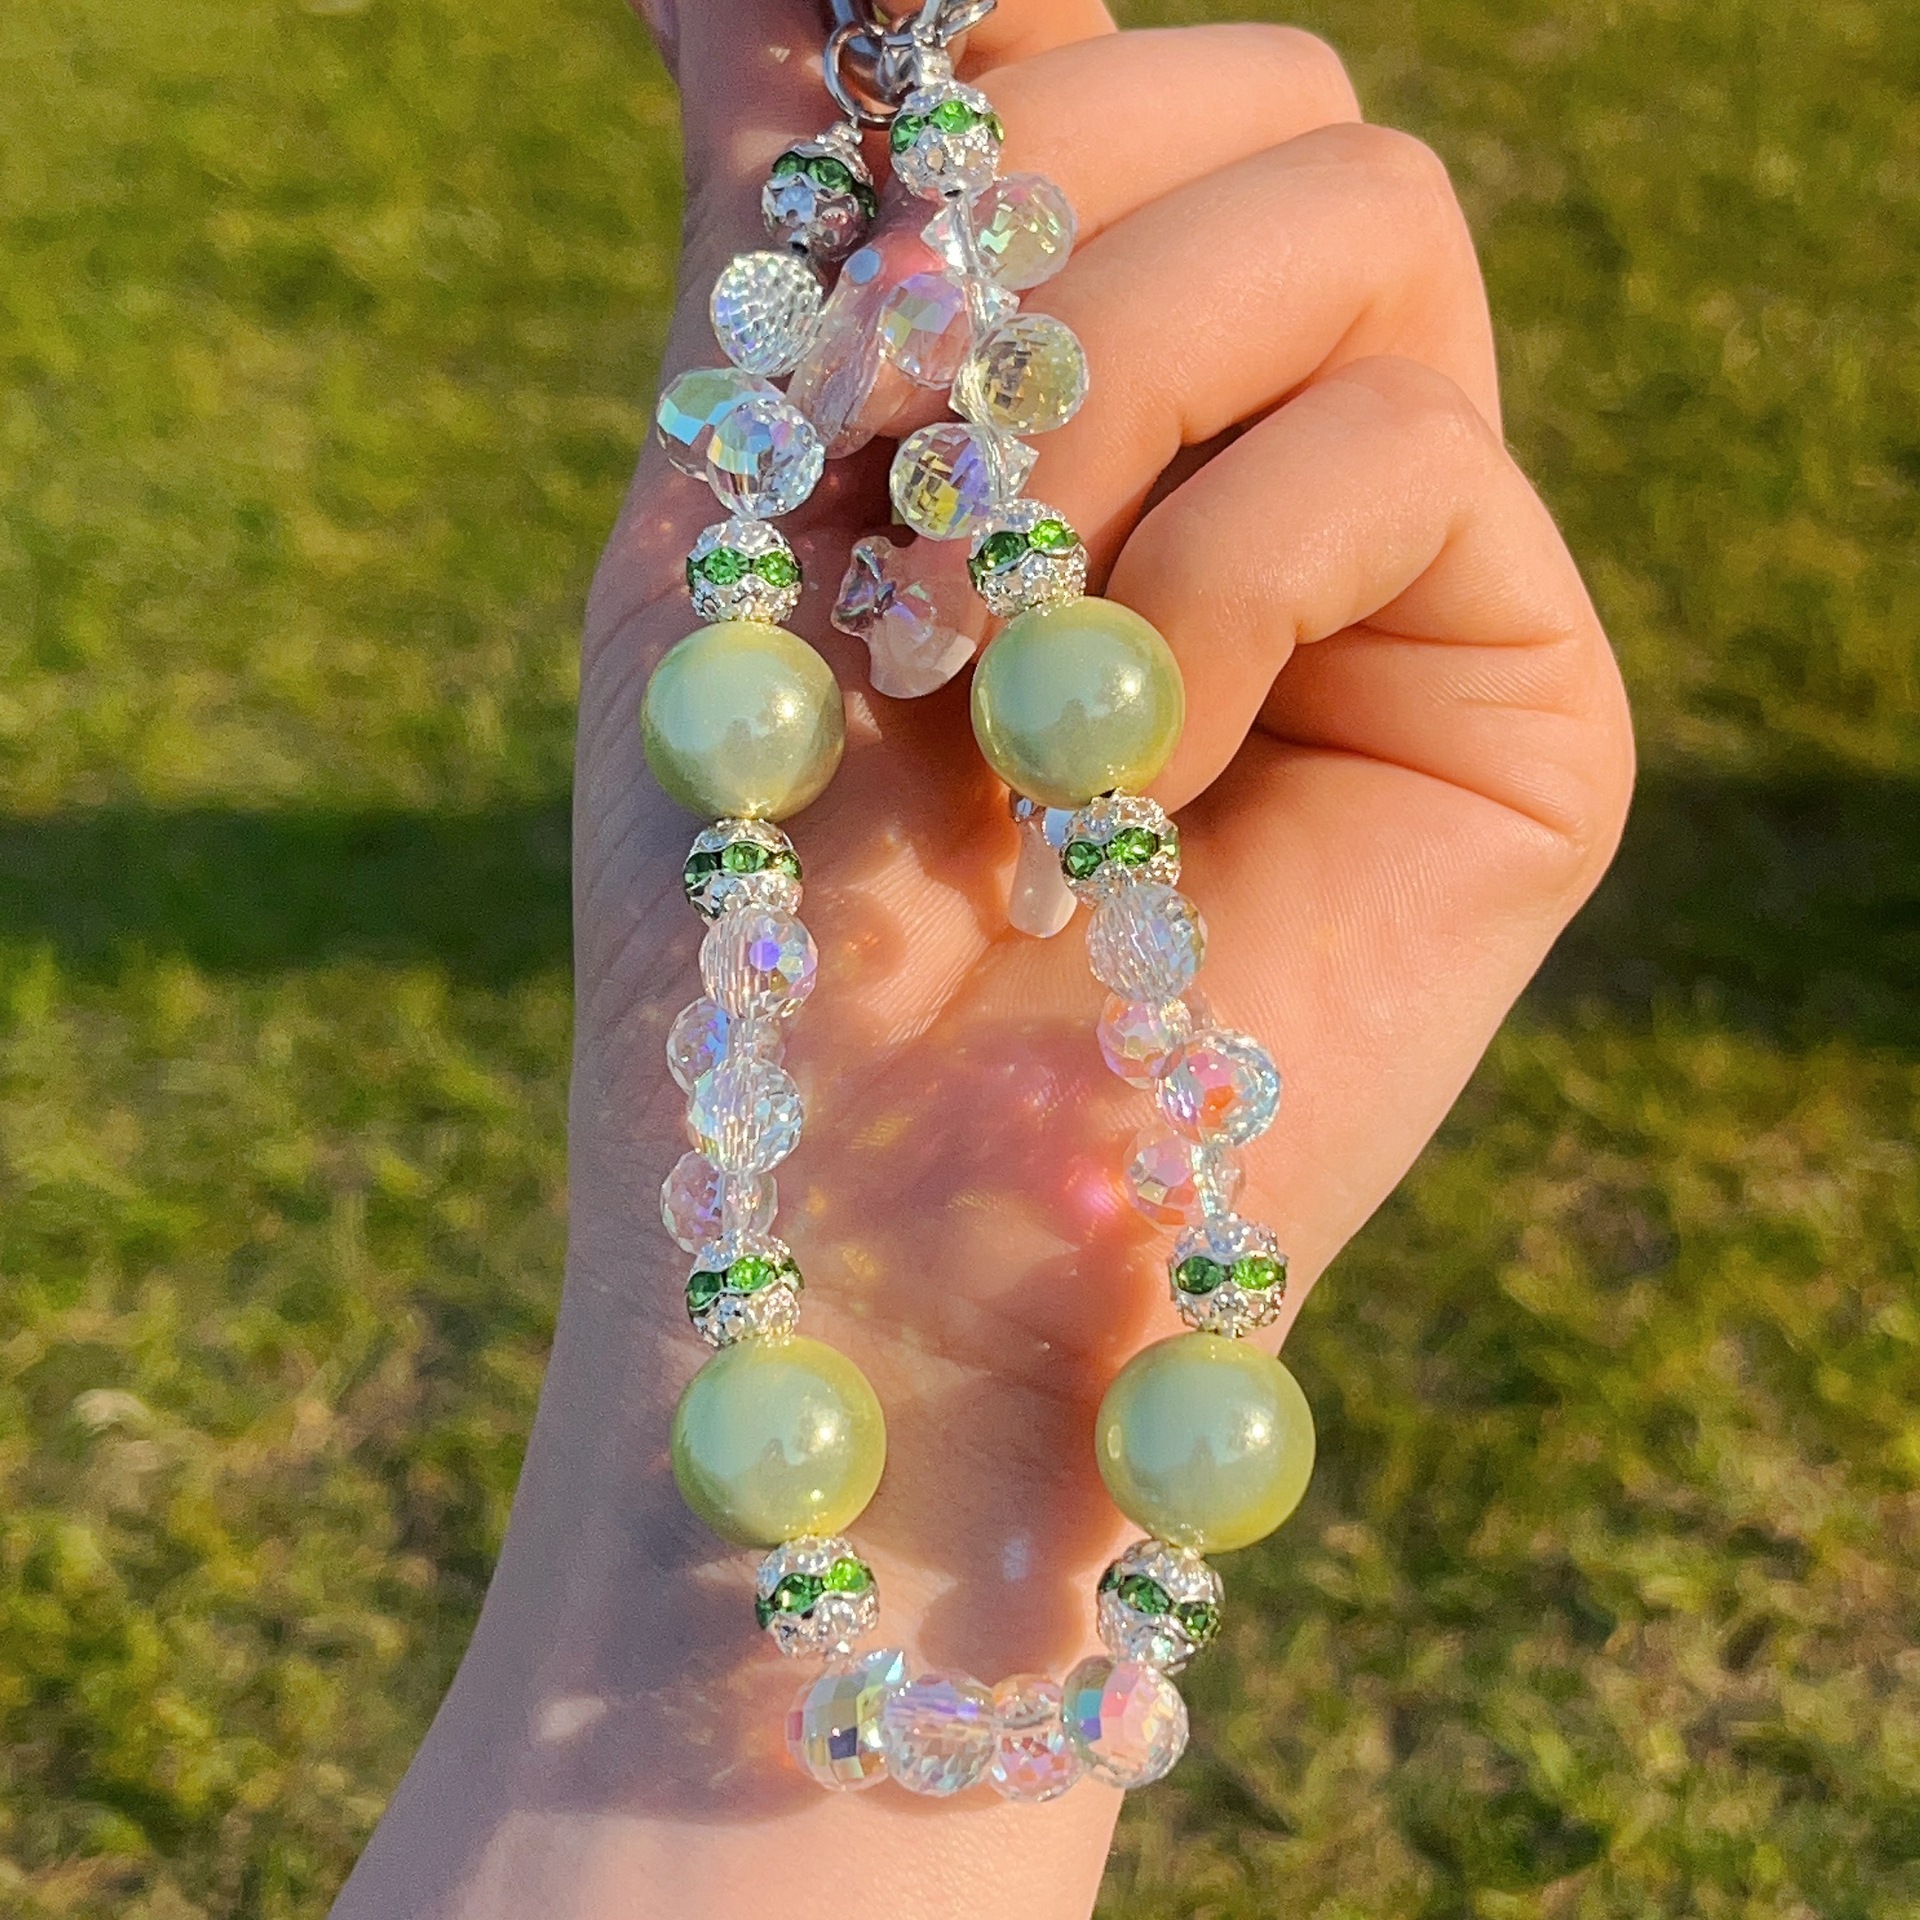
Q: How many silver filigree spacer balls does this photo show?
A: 10